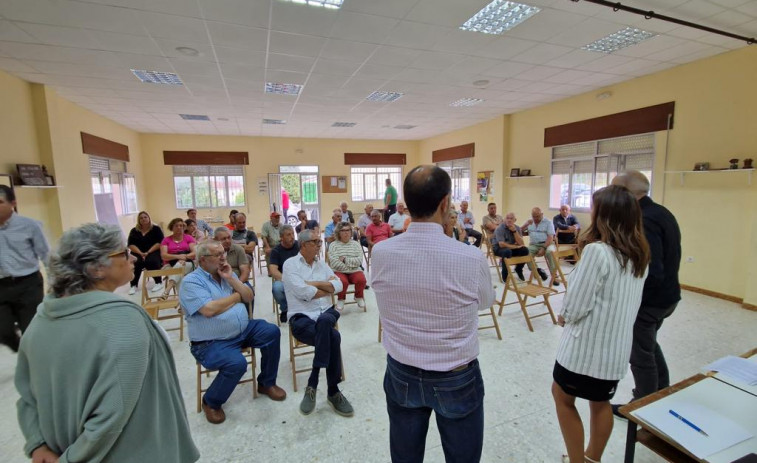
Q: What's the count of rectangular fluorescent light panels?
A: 11